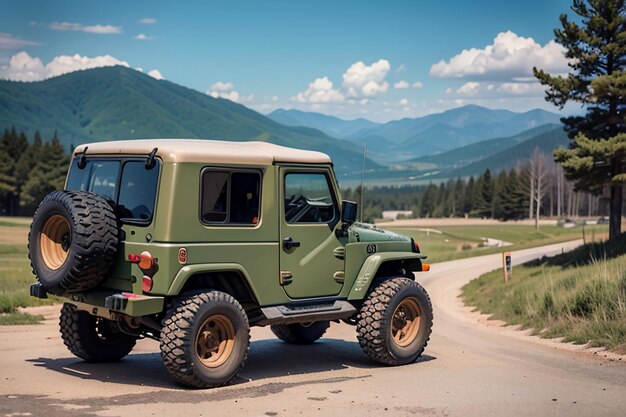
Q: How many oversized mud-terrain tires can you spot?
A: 5